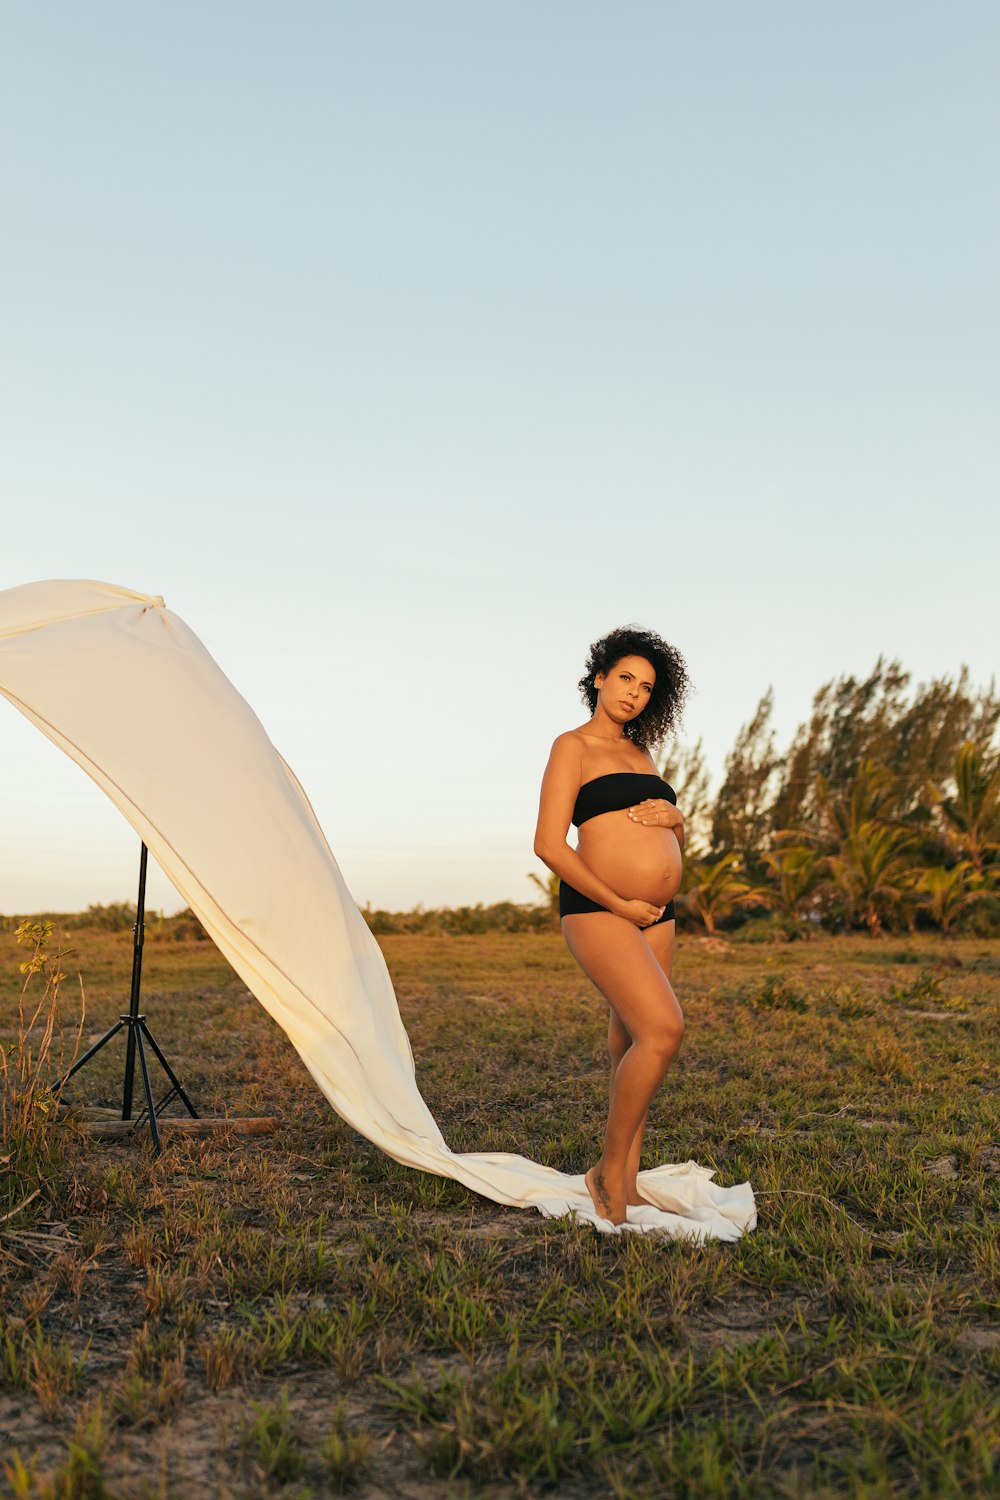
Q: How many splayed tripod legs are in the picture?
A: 3